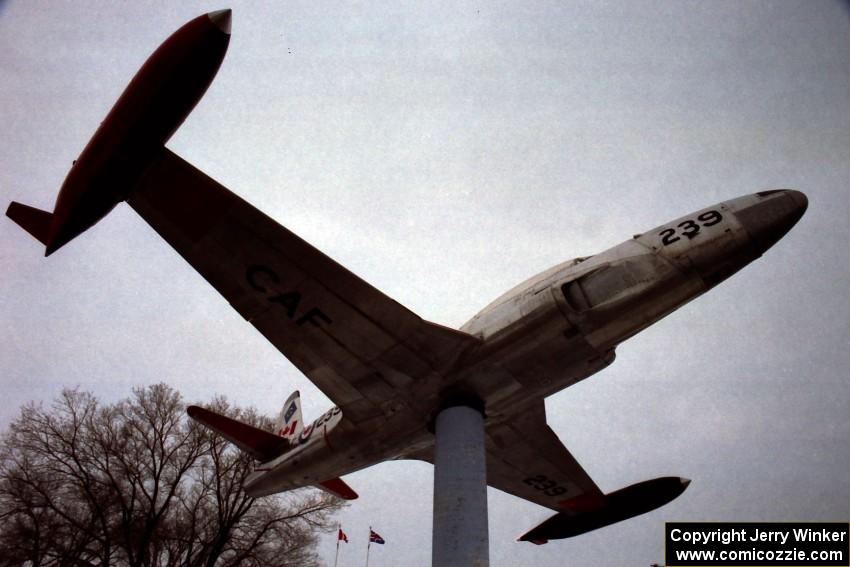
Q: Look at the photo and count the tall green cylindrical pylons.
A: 0